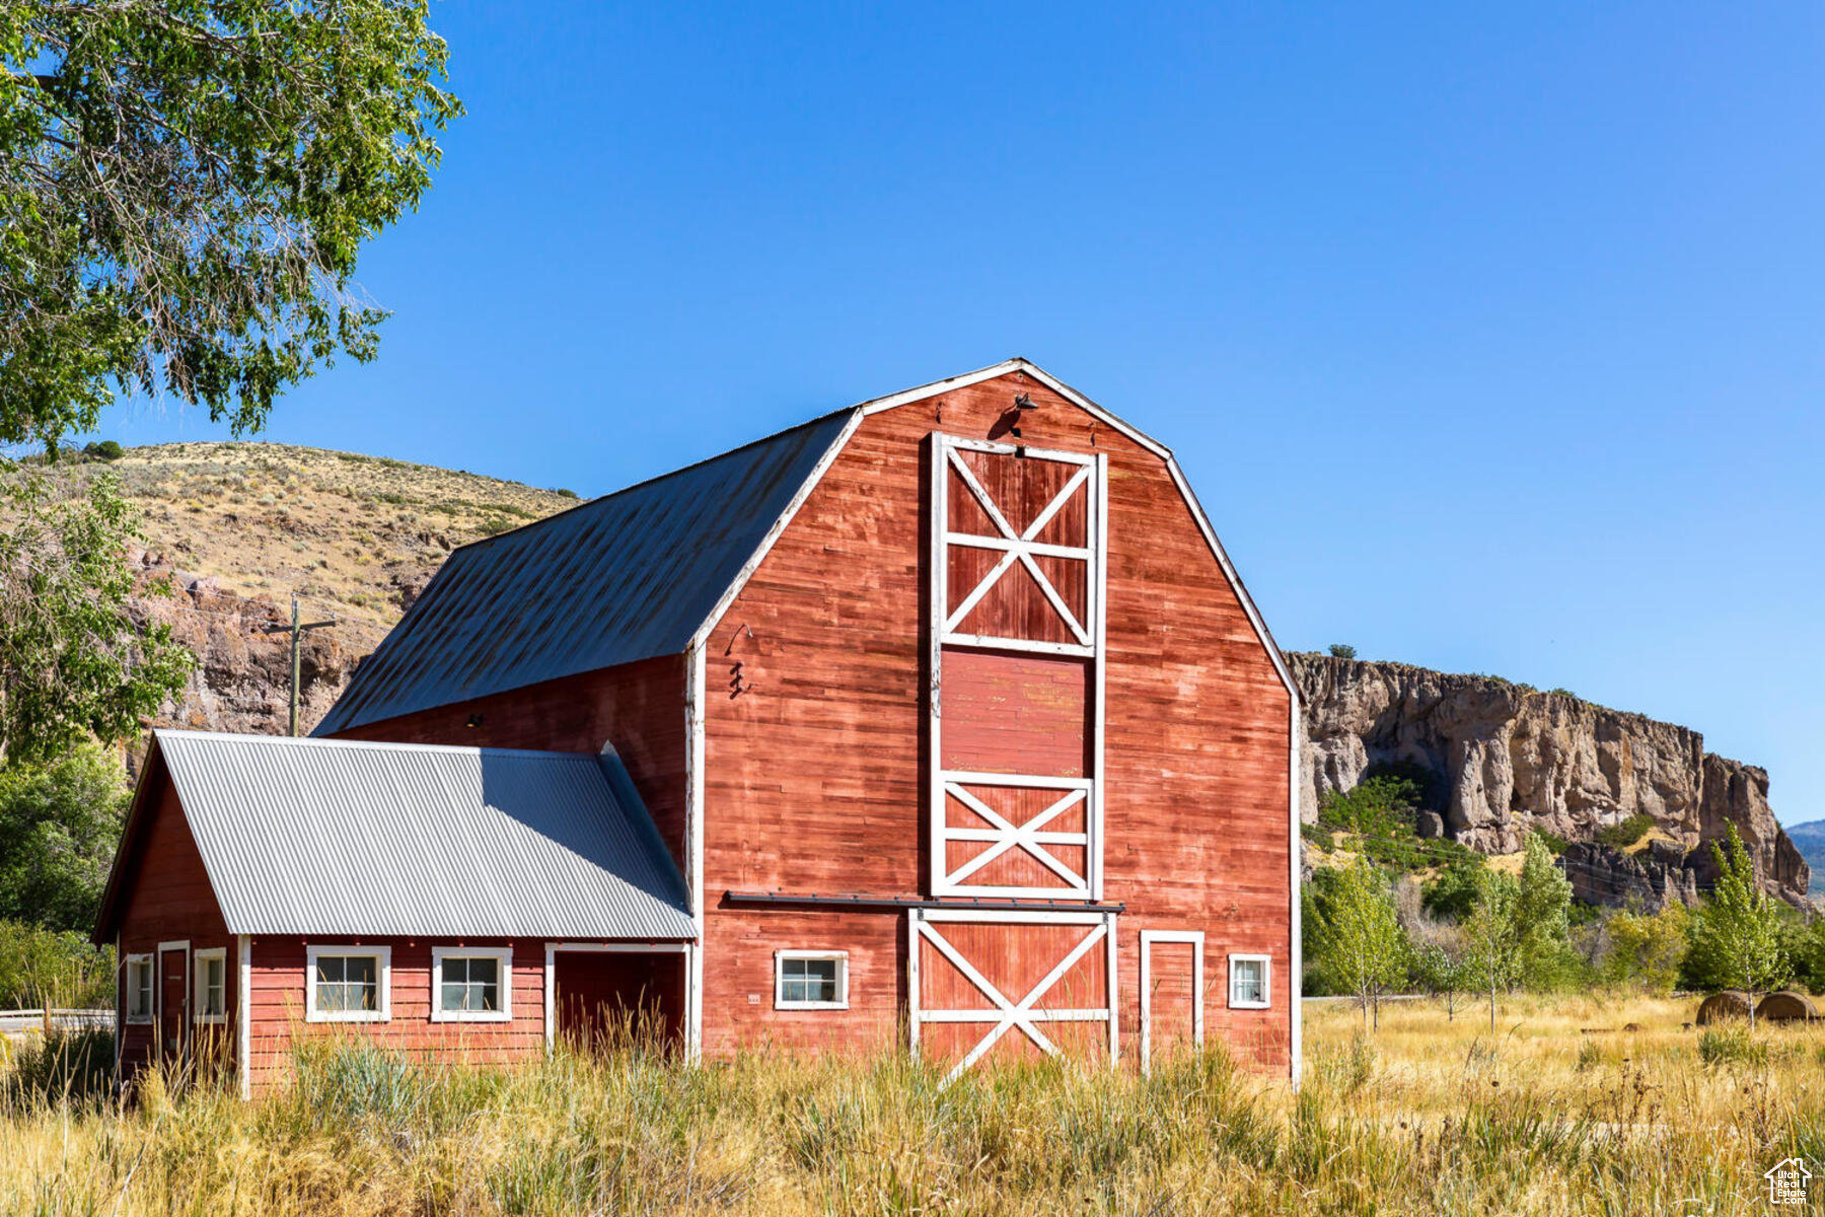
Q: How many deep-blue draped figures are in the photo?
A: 0